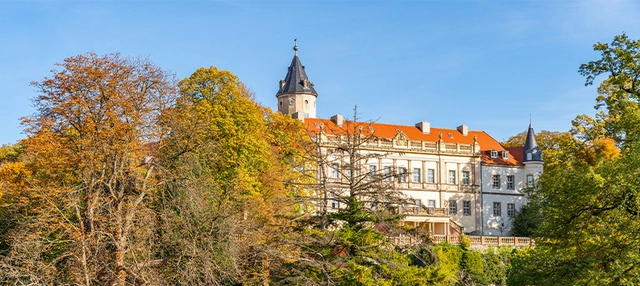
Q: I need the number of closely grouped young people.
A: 0